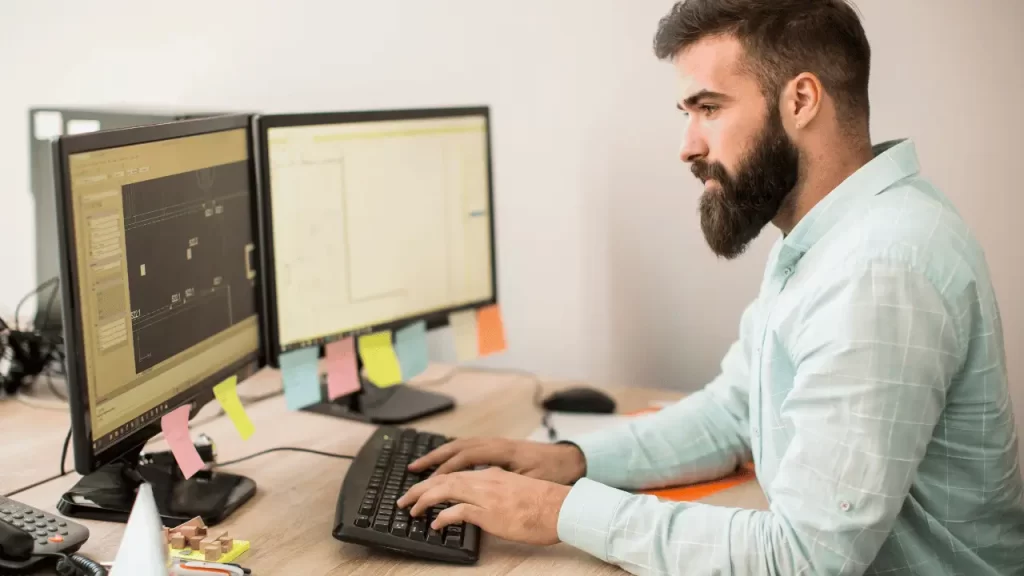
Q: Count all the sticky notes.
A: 8